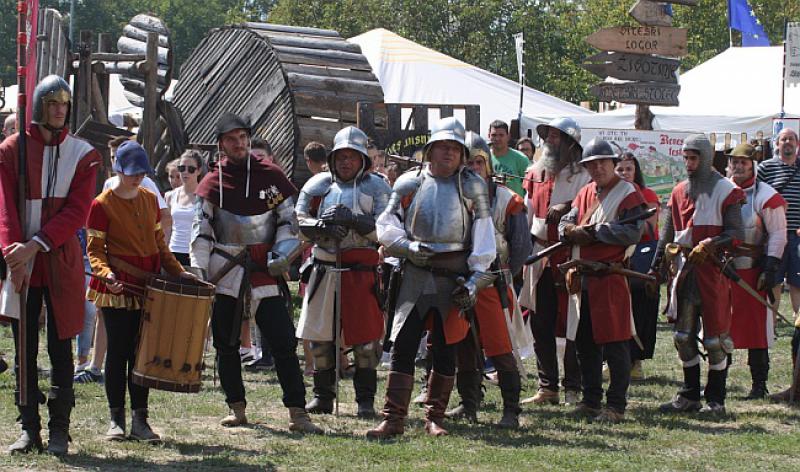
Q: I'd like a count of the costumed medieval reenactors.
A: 10